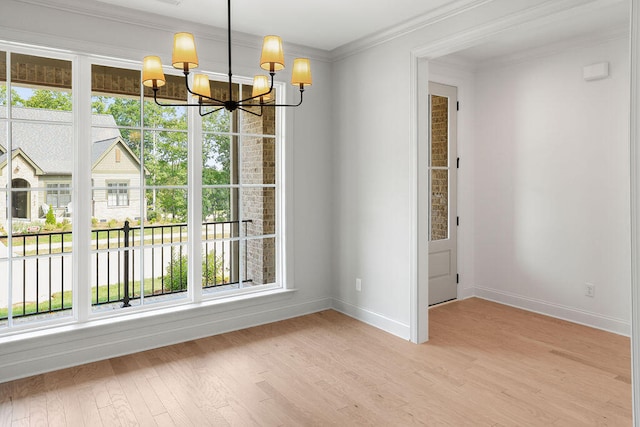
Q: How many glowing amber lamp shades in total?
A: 6